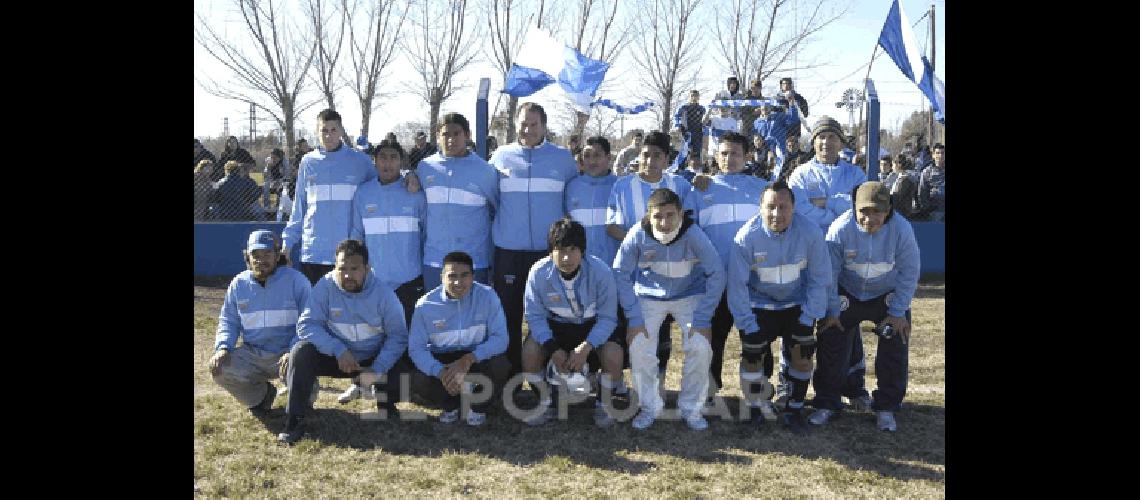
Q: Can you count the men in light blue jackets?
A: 14